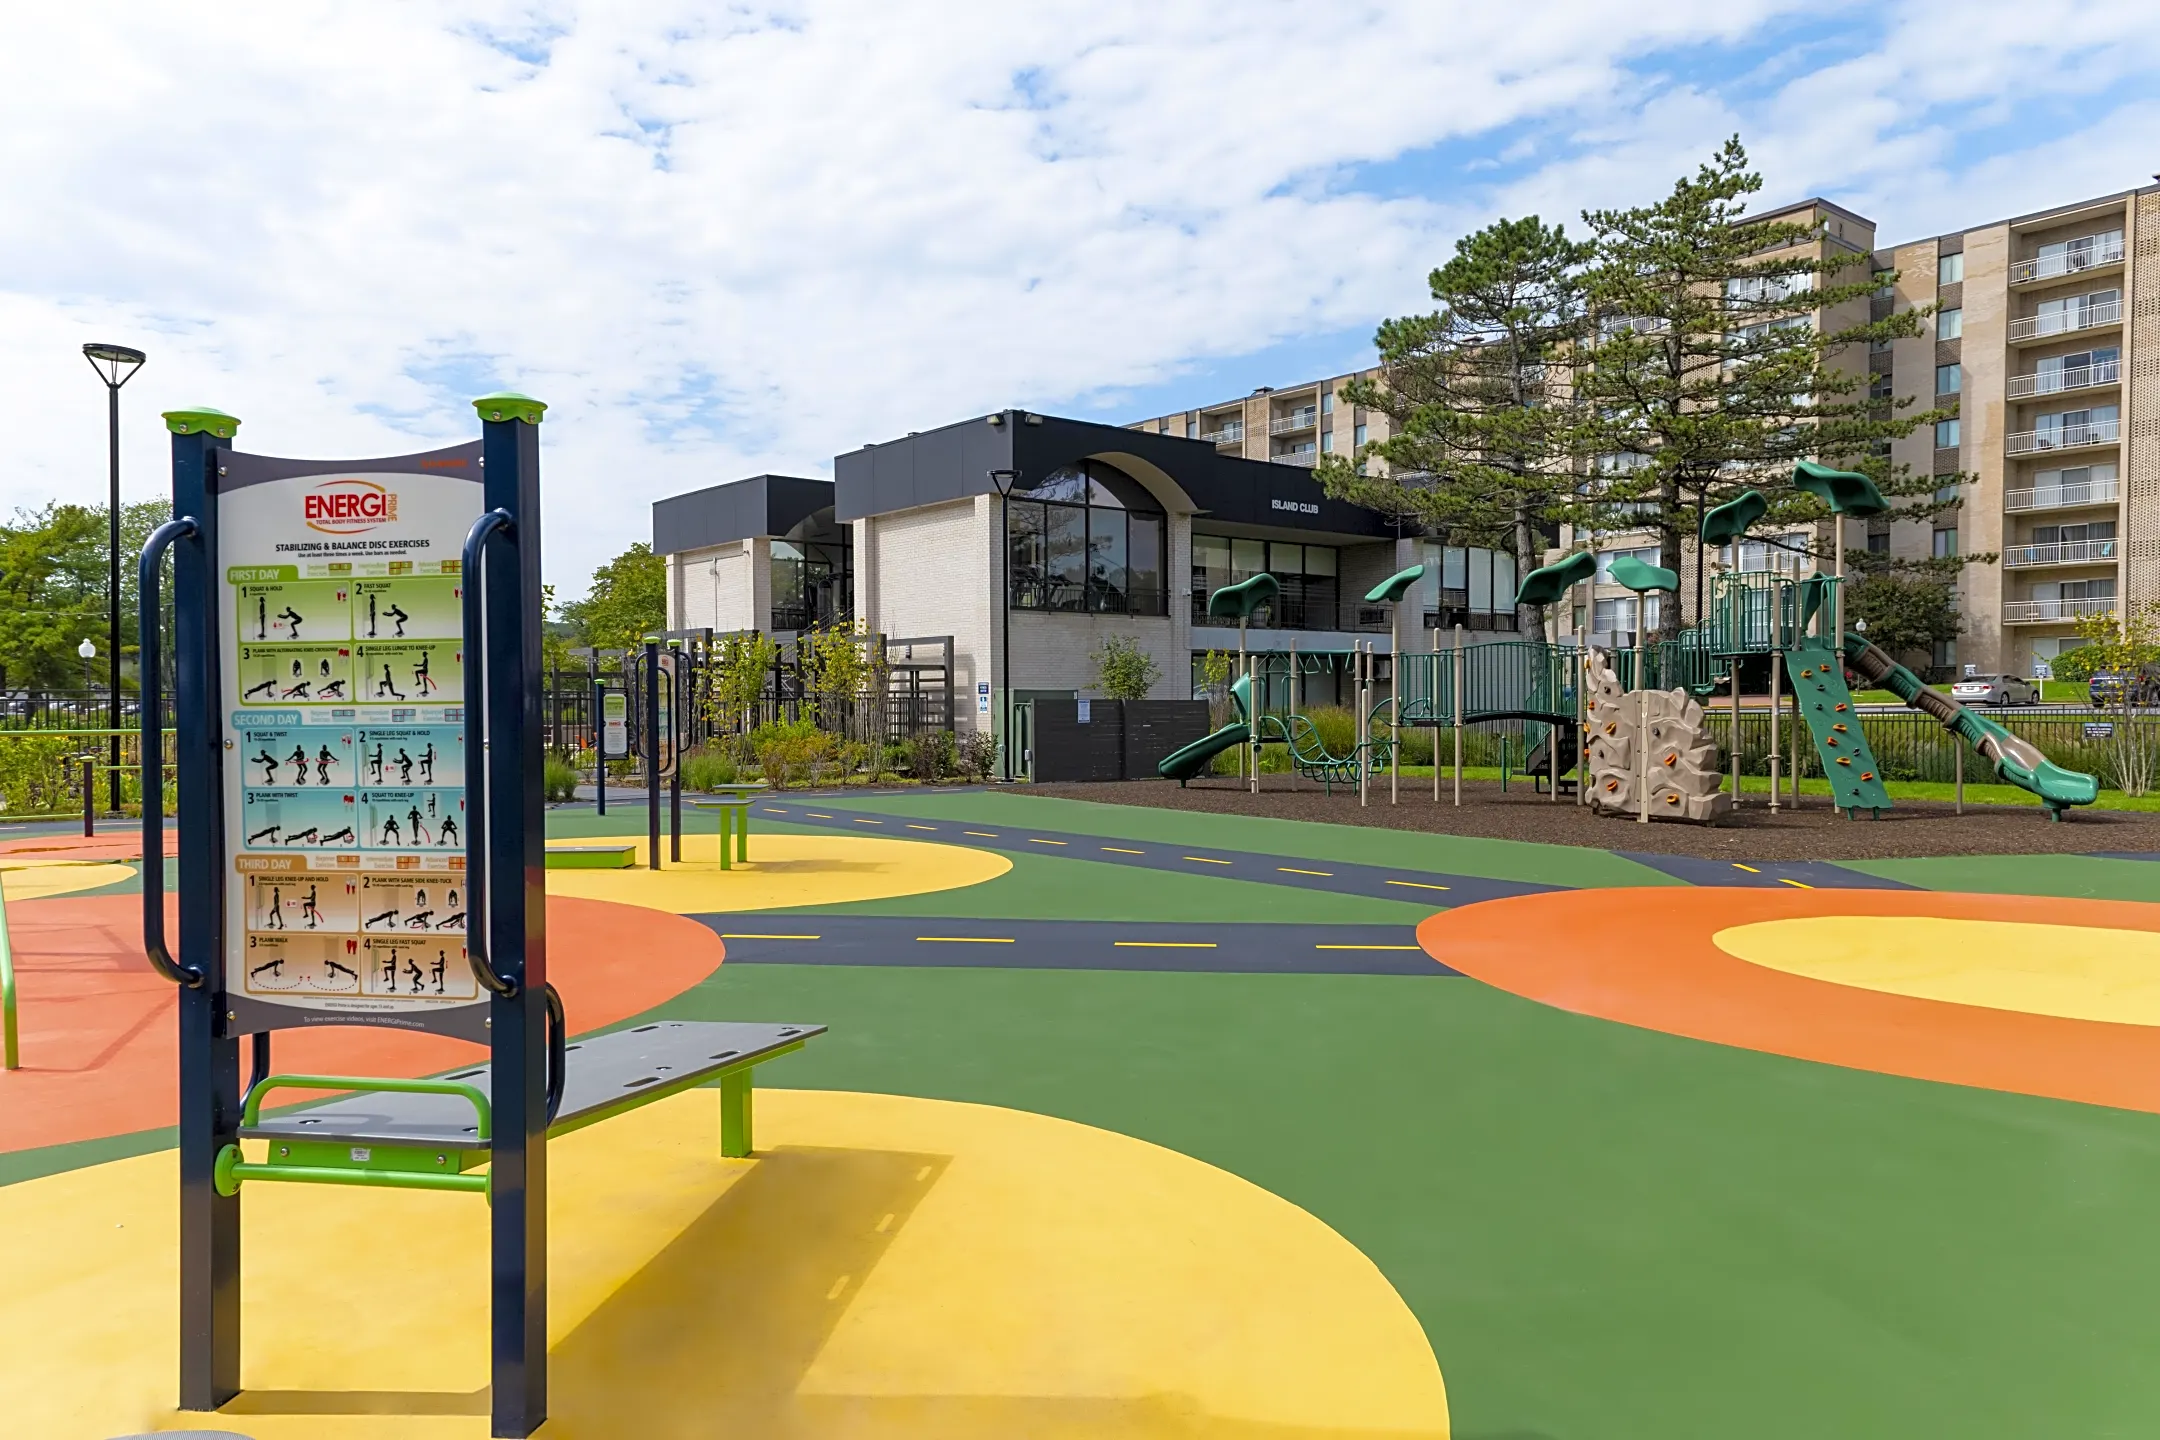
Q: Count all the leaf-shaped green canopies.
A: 6